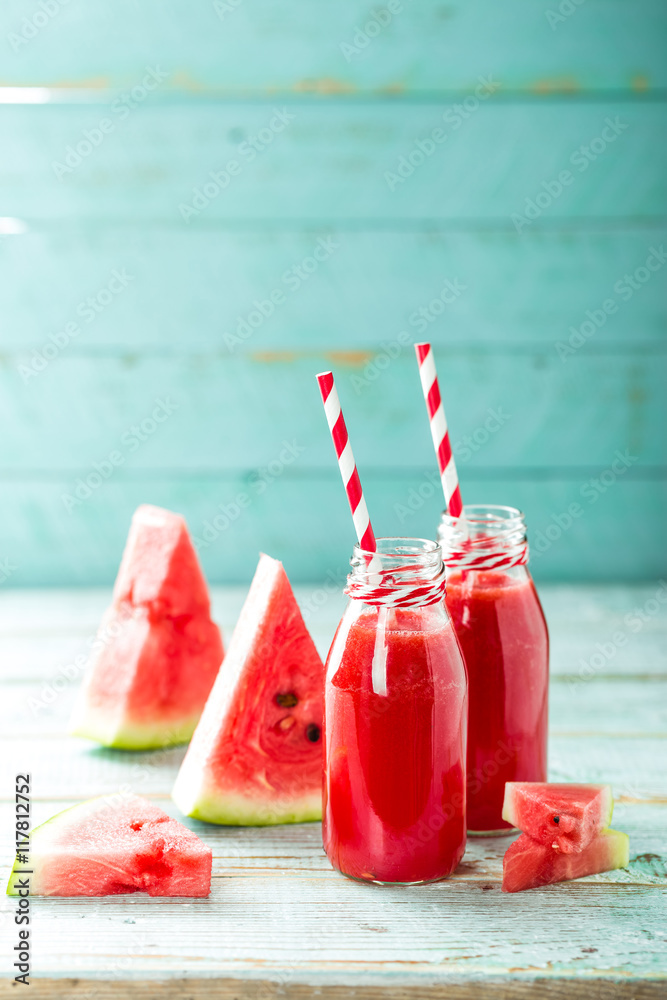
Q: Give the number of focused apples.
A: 0